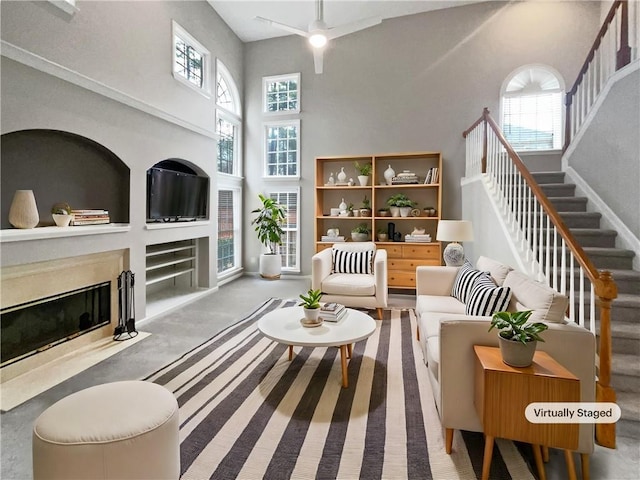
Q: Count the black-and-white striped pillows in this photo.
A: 3